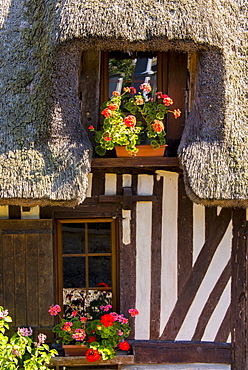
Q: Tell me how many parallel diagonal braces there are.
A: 3